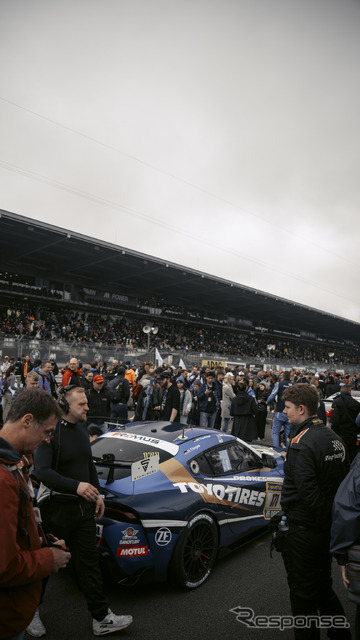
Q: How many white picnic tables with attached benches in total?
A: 0